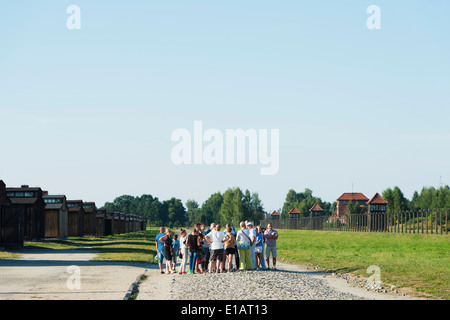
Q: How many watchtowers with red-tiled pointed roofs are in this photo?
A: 4